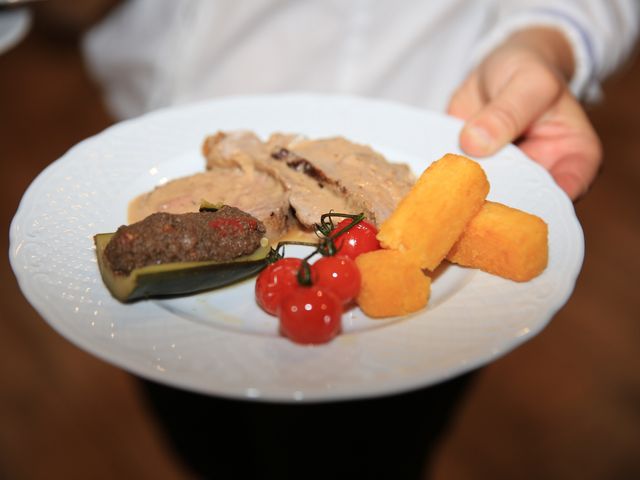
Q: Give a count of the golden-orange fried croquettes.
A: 3